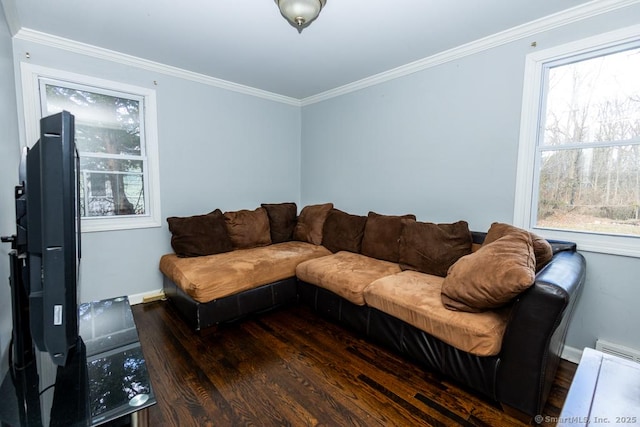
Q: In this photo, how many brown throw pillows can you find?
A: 9